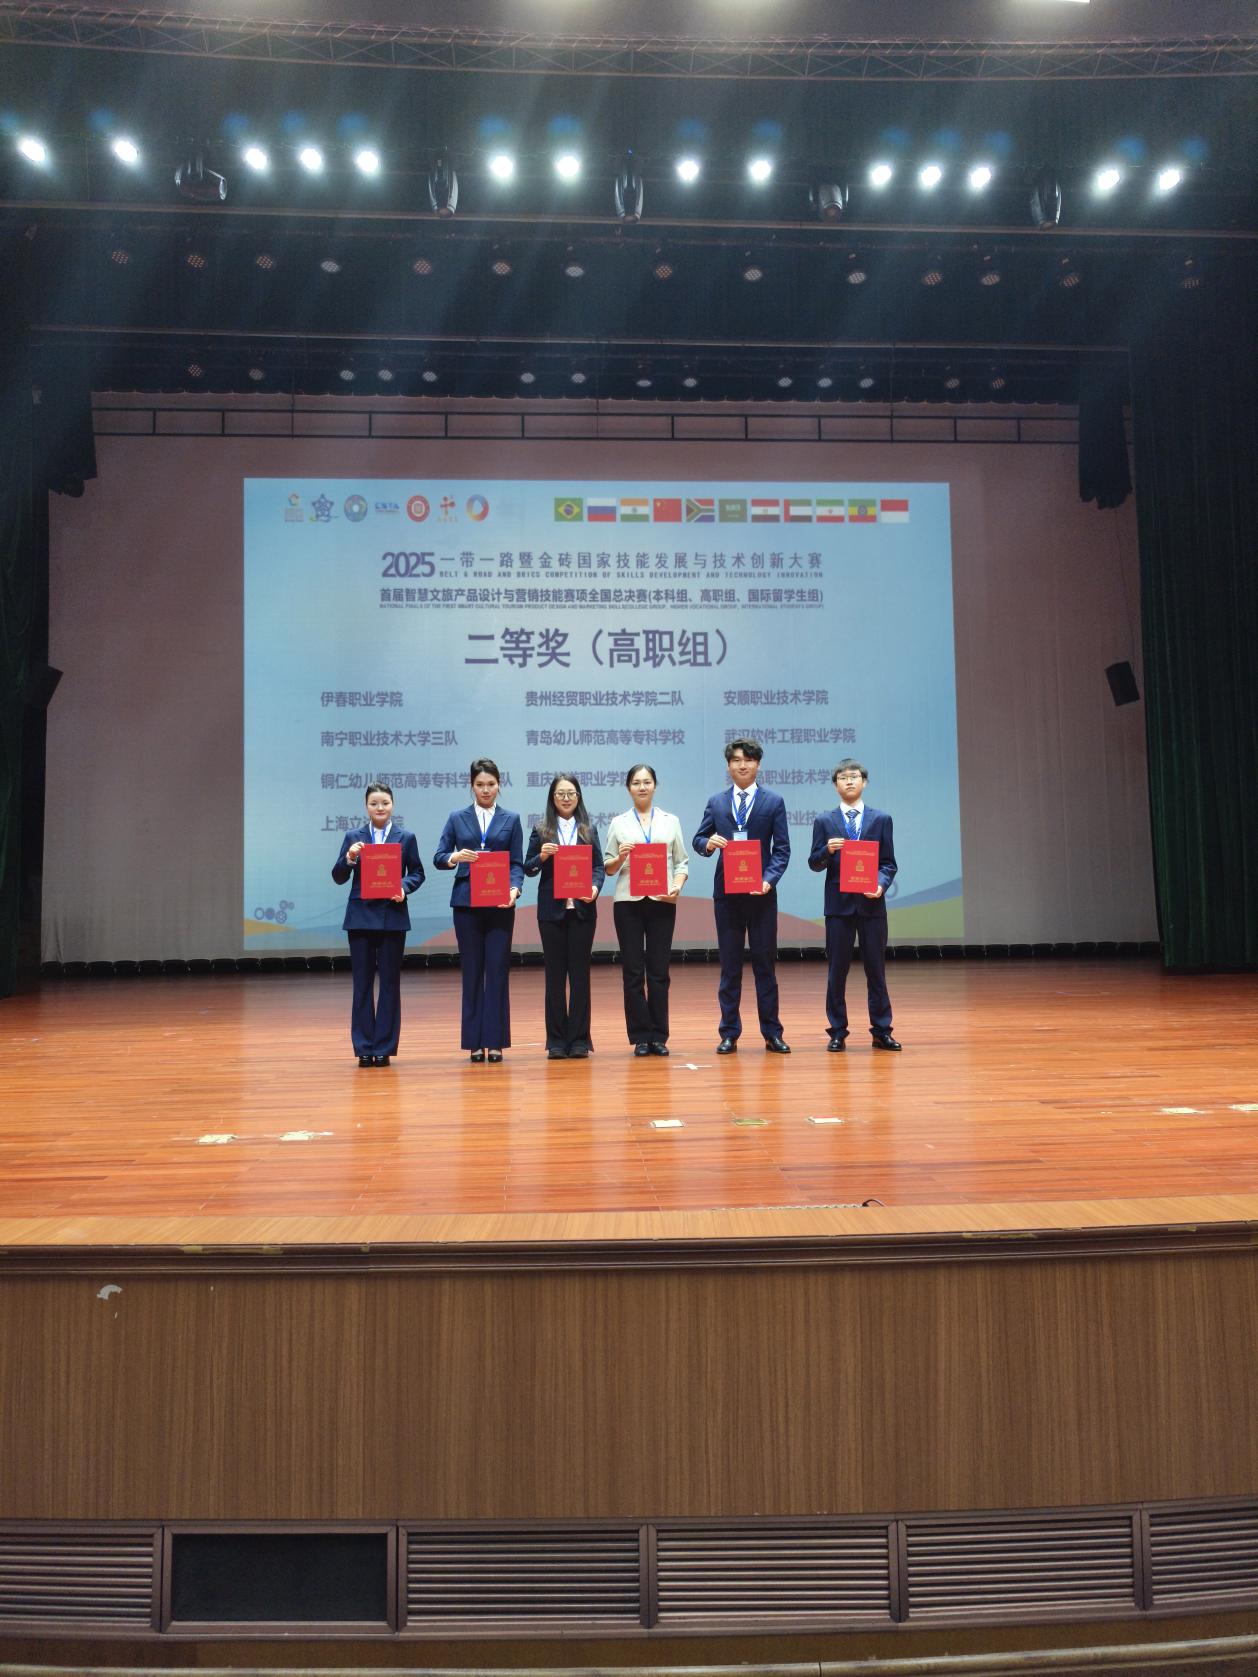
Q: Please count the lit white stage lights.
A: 14